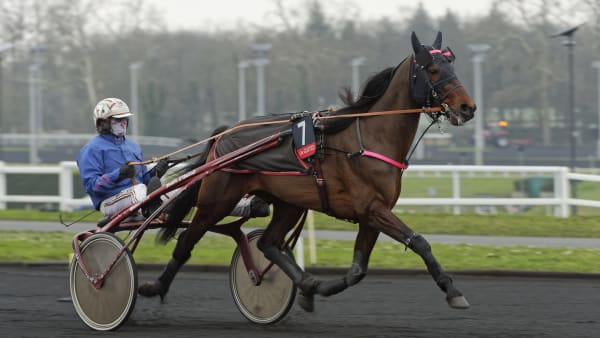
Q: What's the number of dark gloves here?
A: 2